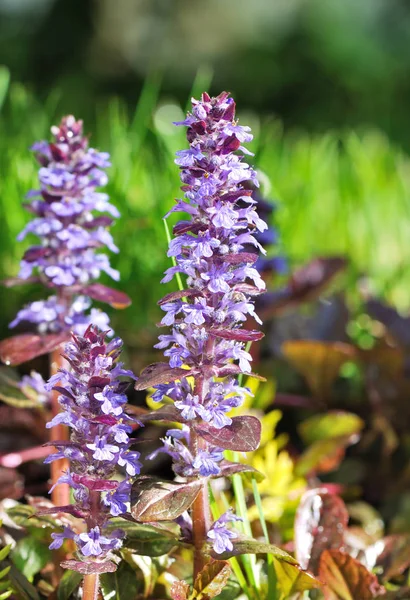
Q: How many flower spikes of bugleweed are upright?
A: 3